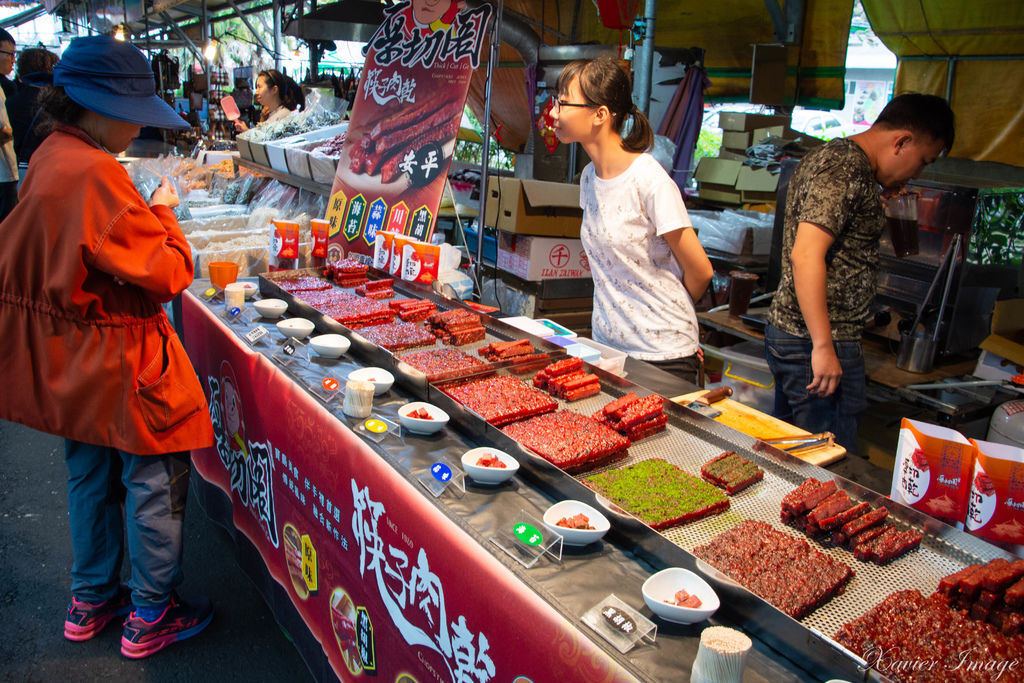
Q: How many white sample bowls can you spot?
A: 9